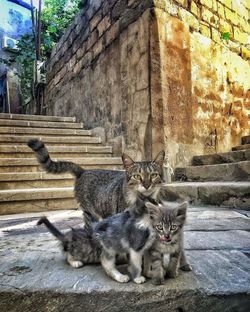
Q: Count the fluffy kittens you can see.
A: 3